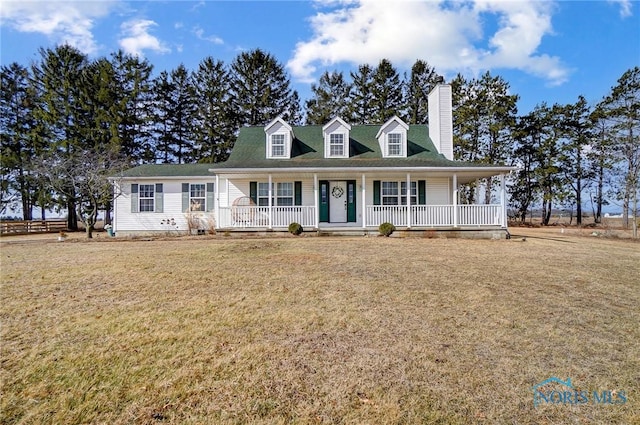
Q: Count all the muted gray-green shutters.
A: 4